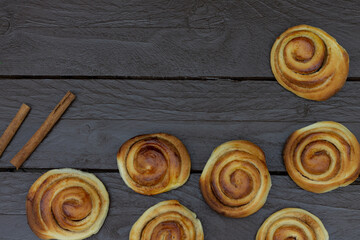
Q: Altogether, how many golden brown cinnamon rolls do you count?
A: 7